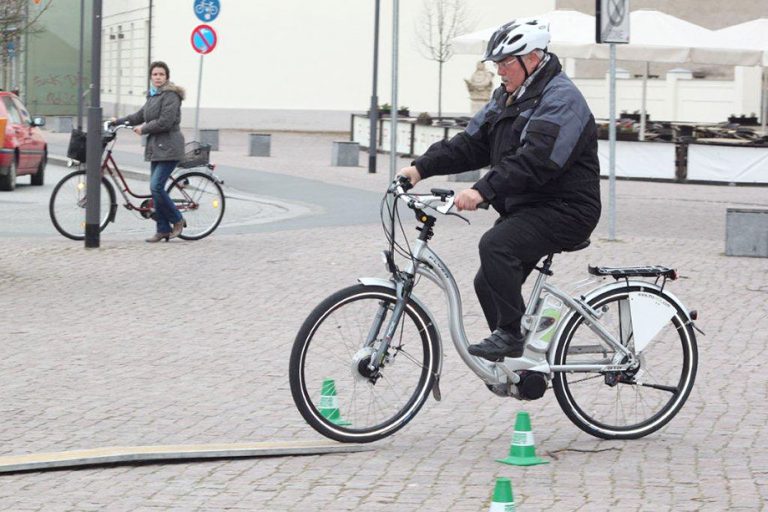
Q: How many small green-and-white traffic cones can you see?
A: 3